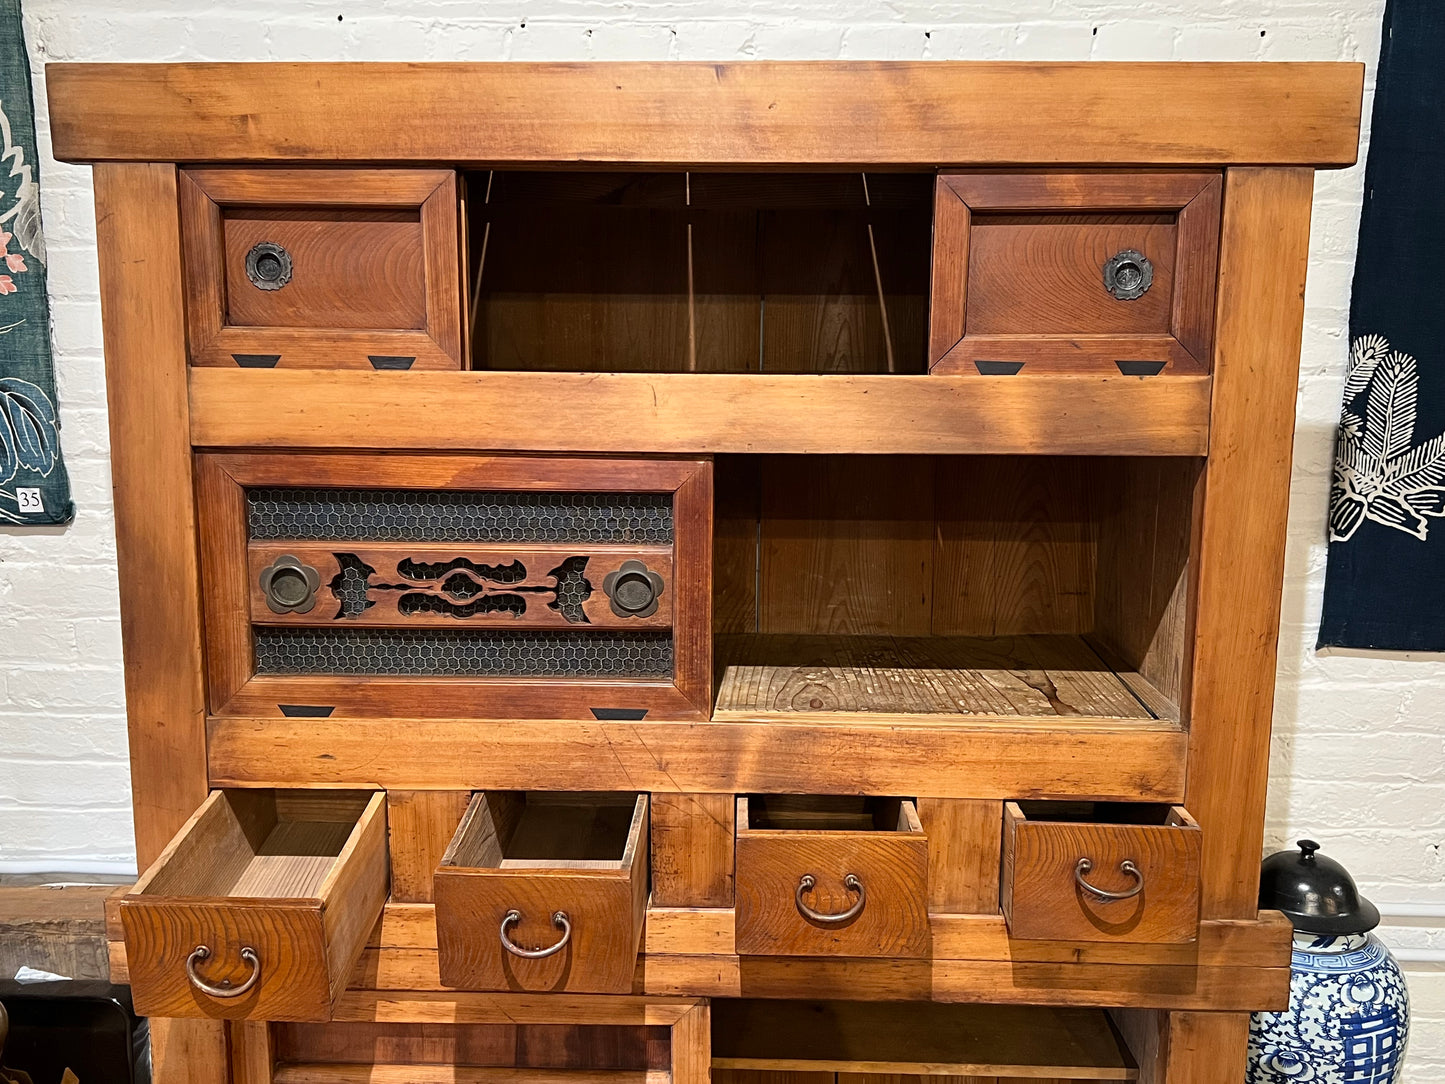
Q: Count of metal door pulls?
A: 4